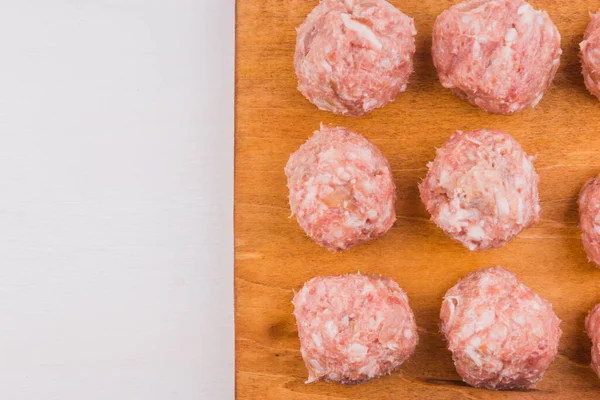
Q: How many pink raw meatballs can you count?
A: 9